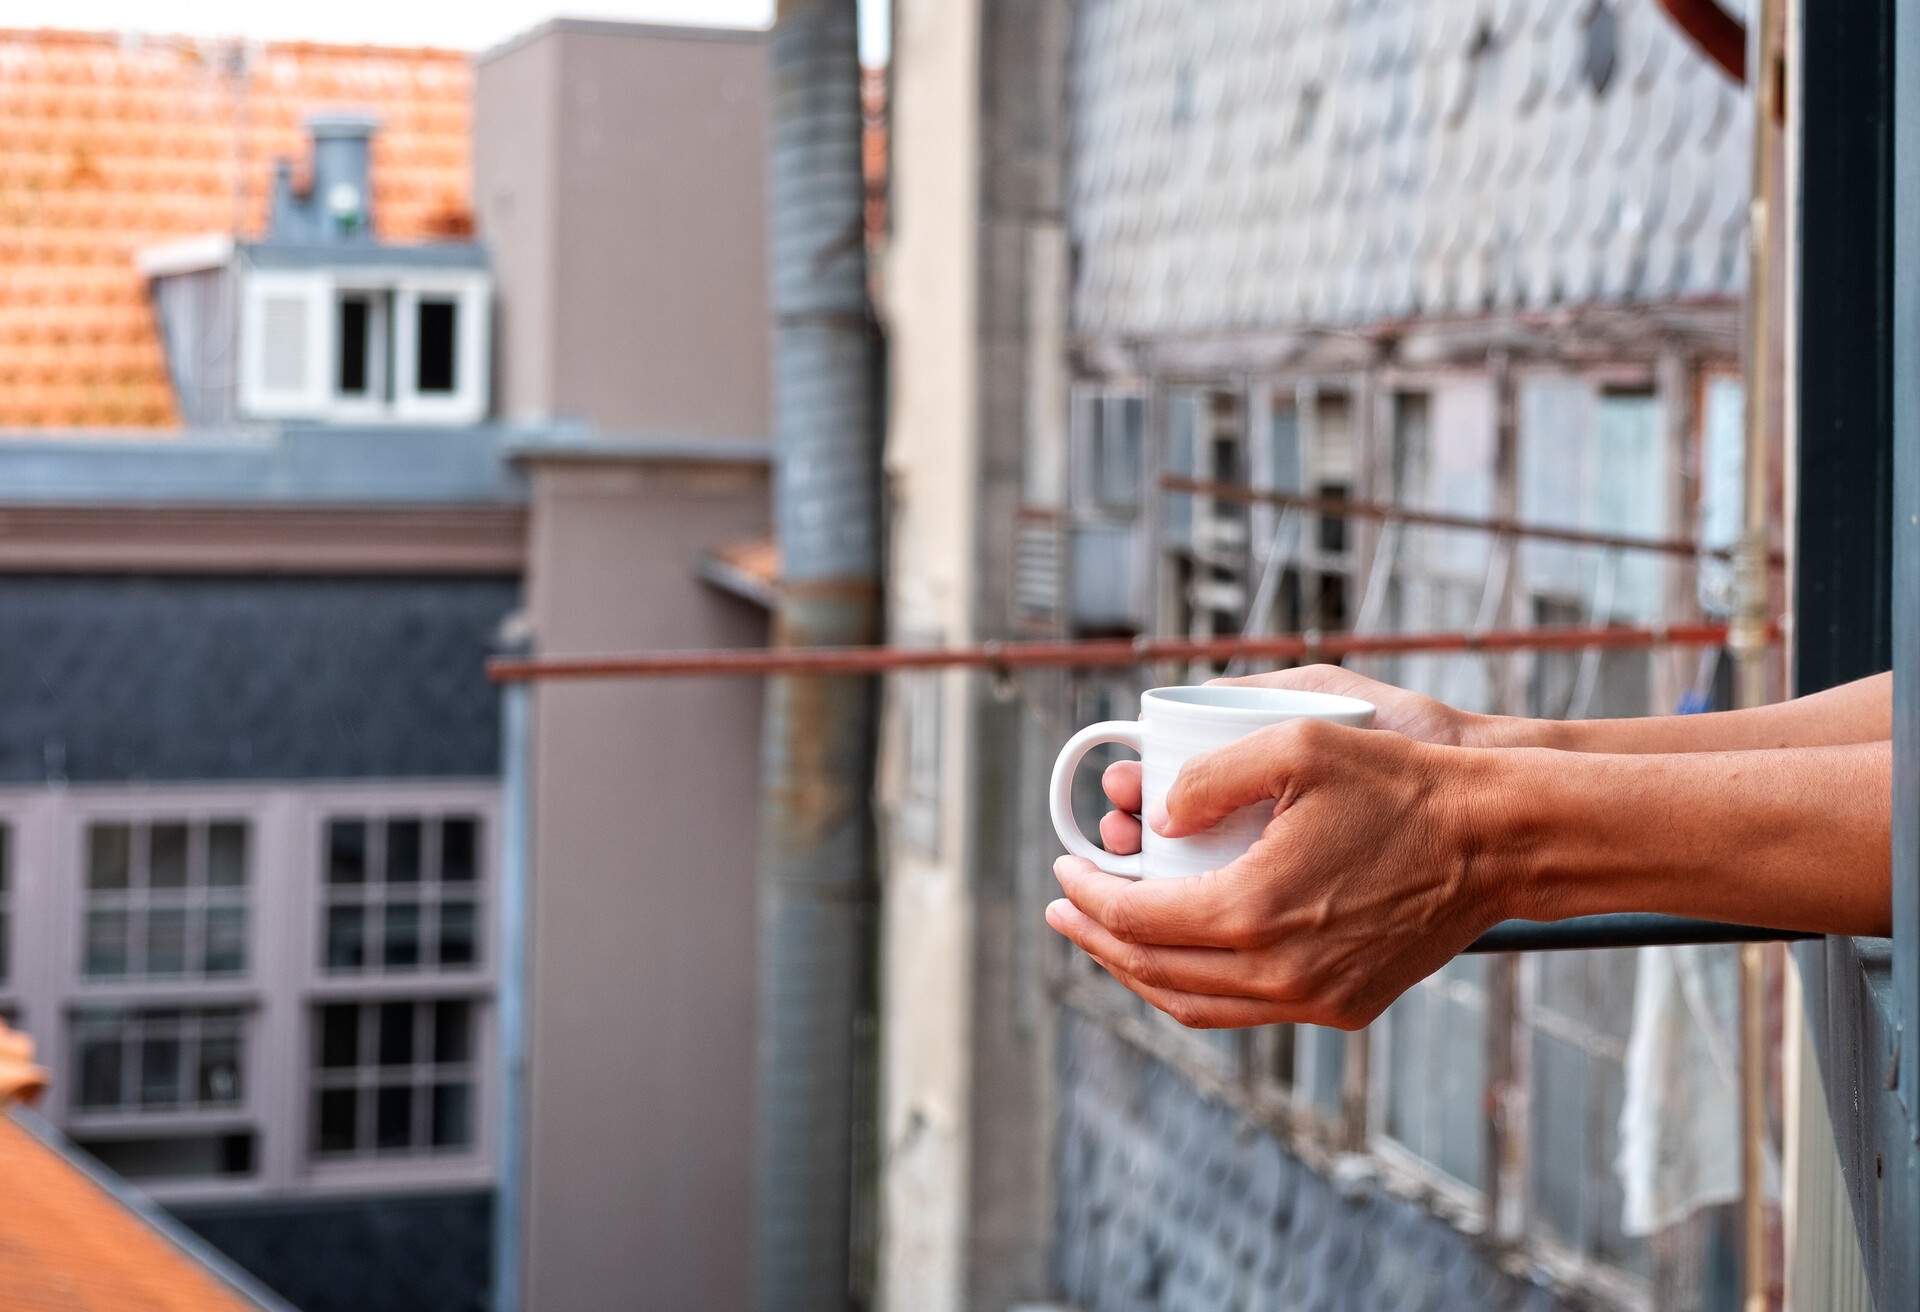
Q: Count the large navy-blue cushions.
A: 0